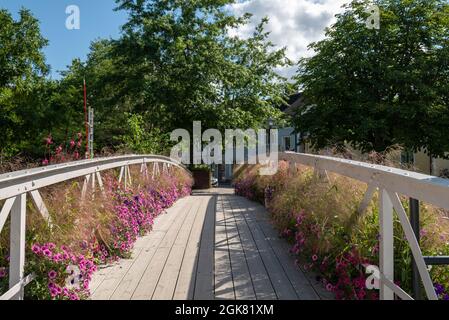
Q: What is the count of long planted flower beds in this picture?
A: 2